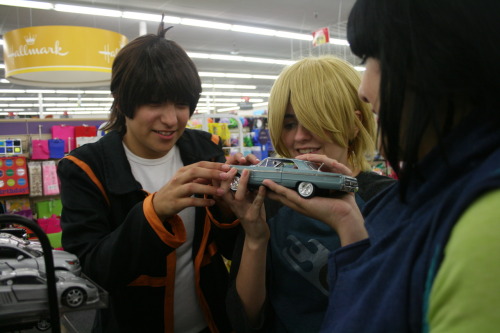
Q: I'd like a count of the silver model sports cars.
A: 2